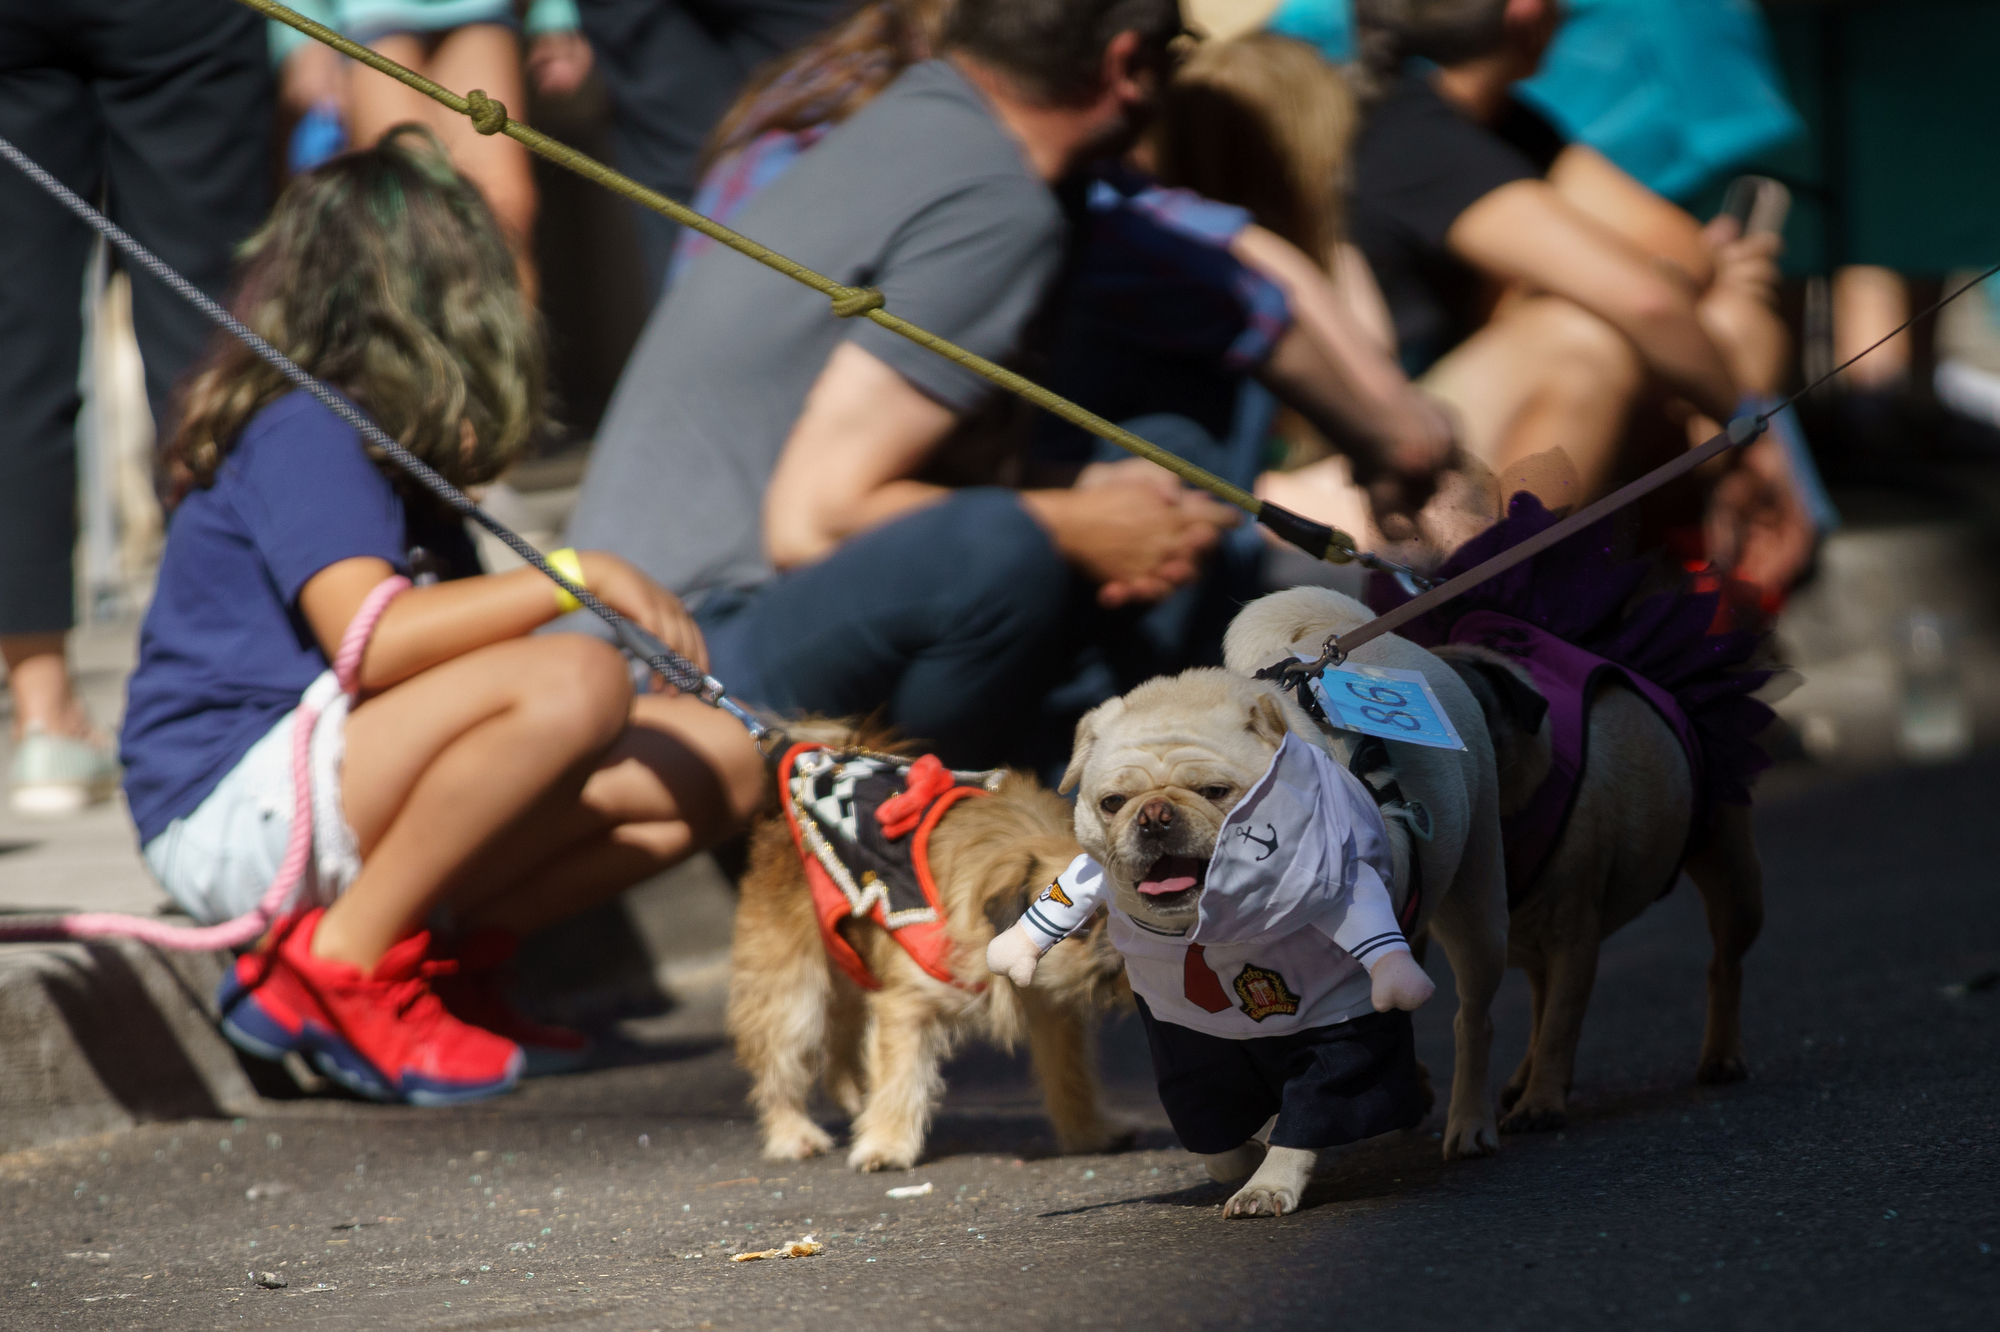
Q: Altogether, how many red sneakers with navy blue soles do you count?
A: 2